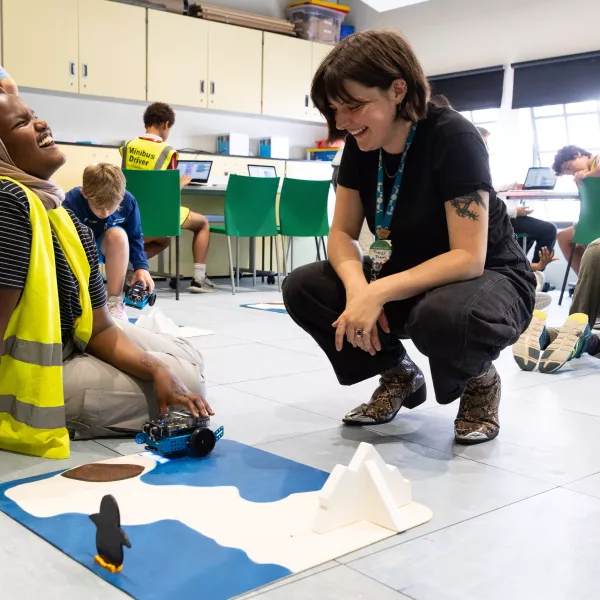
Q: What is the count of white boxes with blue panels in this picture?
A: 2